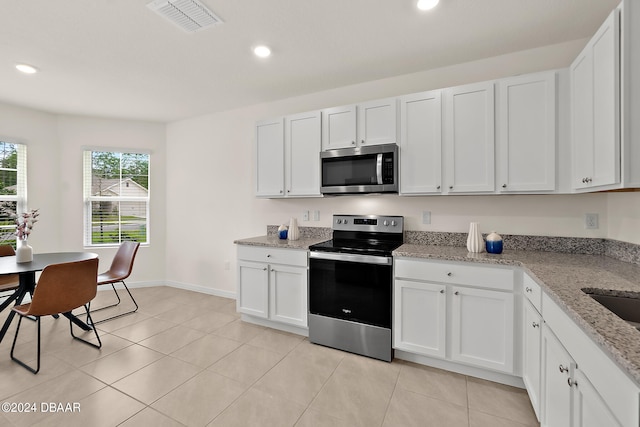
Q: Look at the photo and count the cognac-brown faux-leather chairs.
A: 3